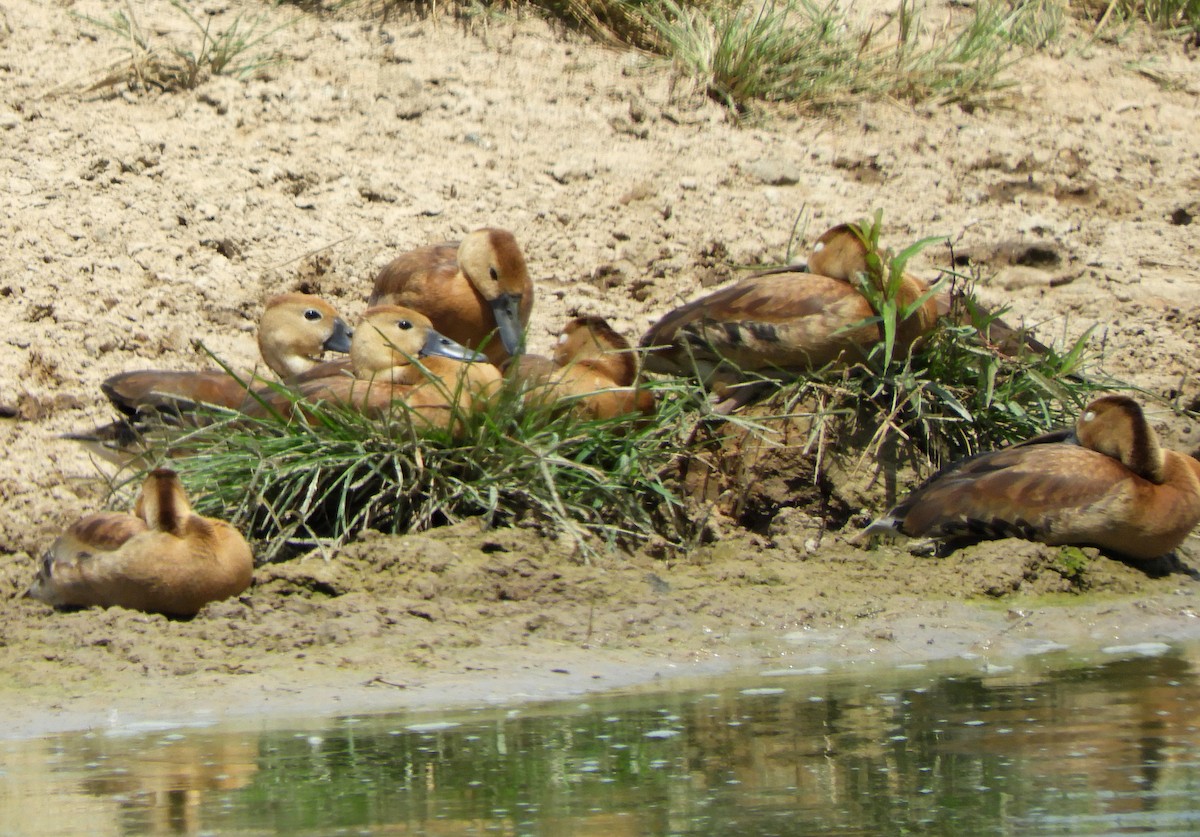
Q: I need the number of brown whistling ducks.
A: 7